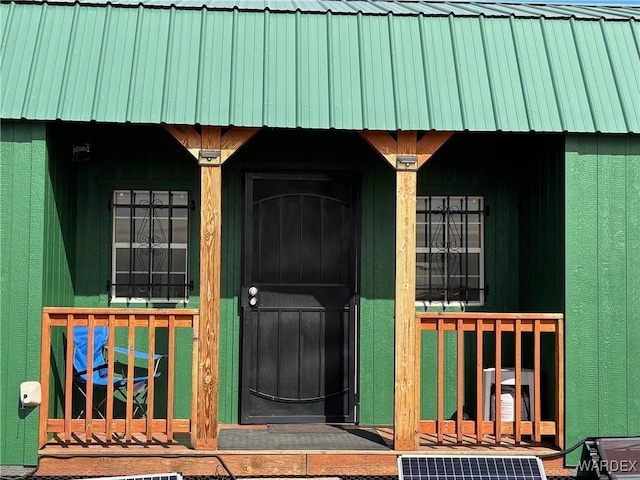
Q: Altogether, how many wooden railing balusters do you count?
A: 12